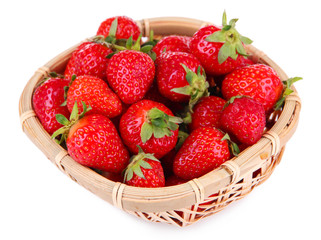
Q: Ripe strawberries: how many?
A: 15